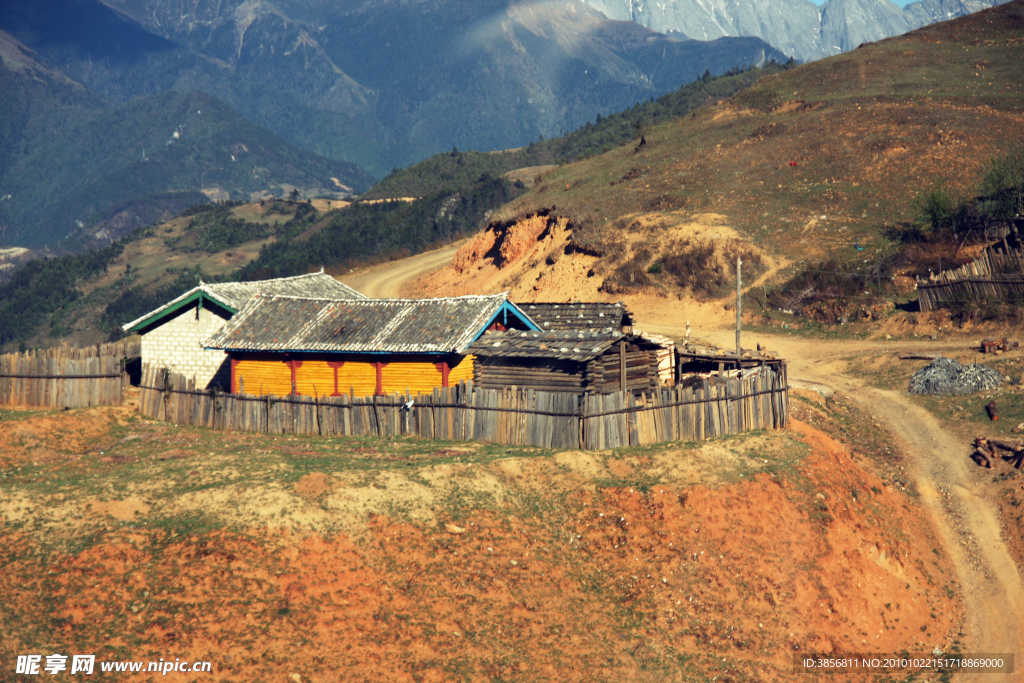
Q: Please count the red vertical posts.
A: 5